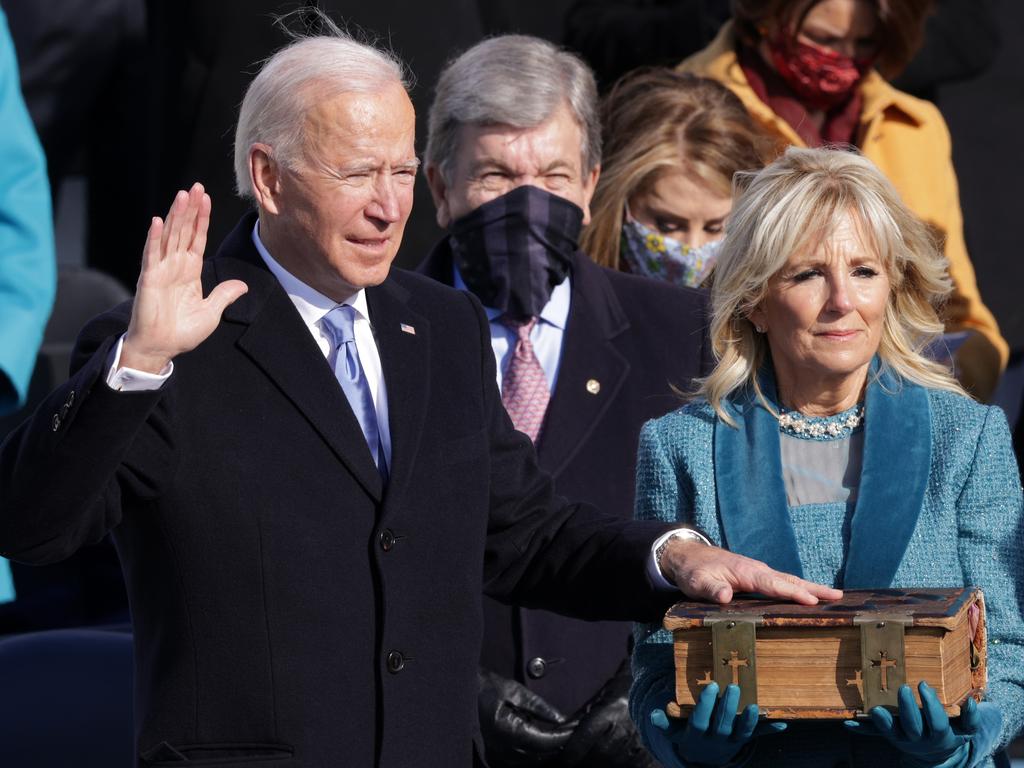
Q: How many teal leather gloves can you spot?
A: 2